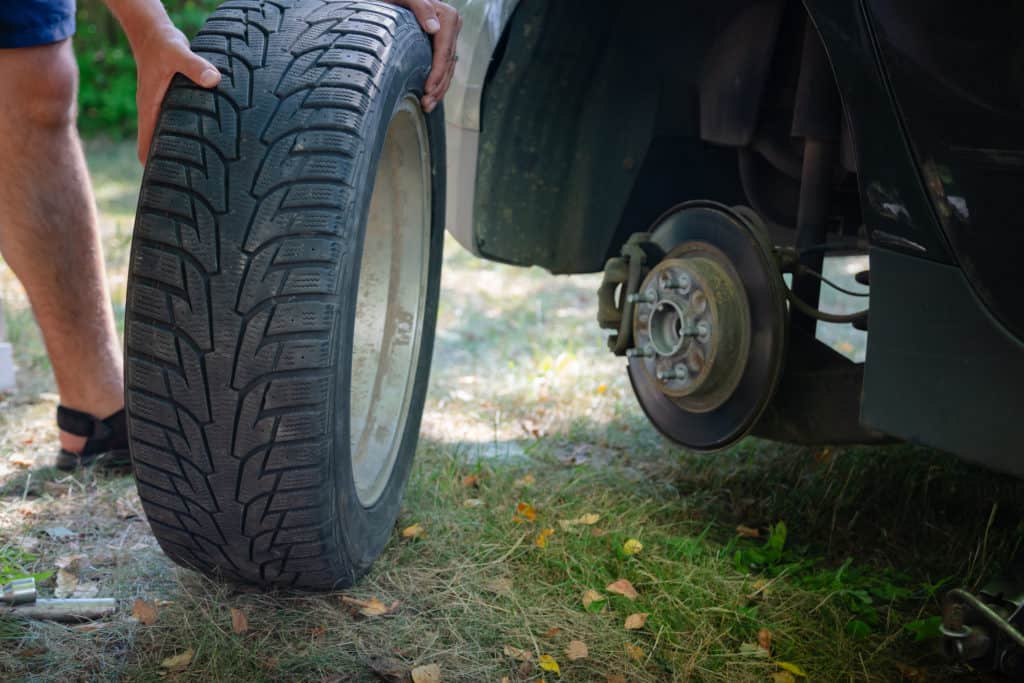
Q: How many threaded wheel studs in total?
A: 5